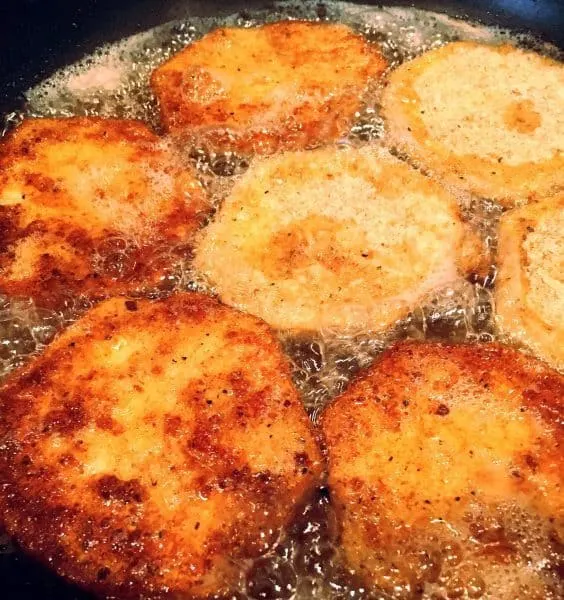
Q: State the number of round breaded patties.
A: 7